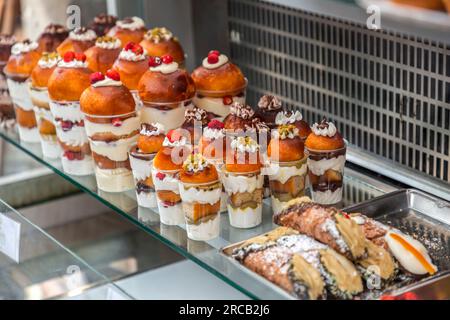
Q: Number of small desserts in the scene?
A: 12